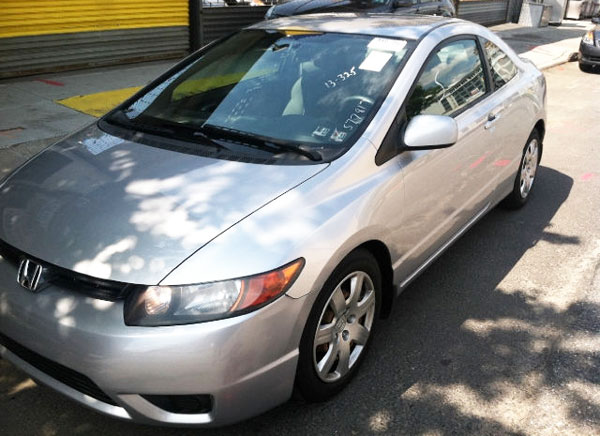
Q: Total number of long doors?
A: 1